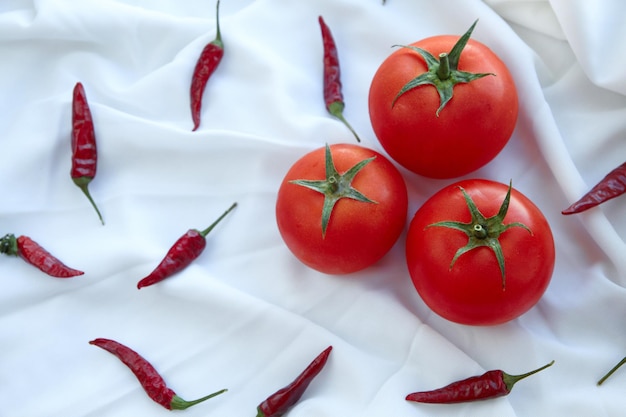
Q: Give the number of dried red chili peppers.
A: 9